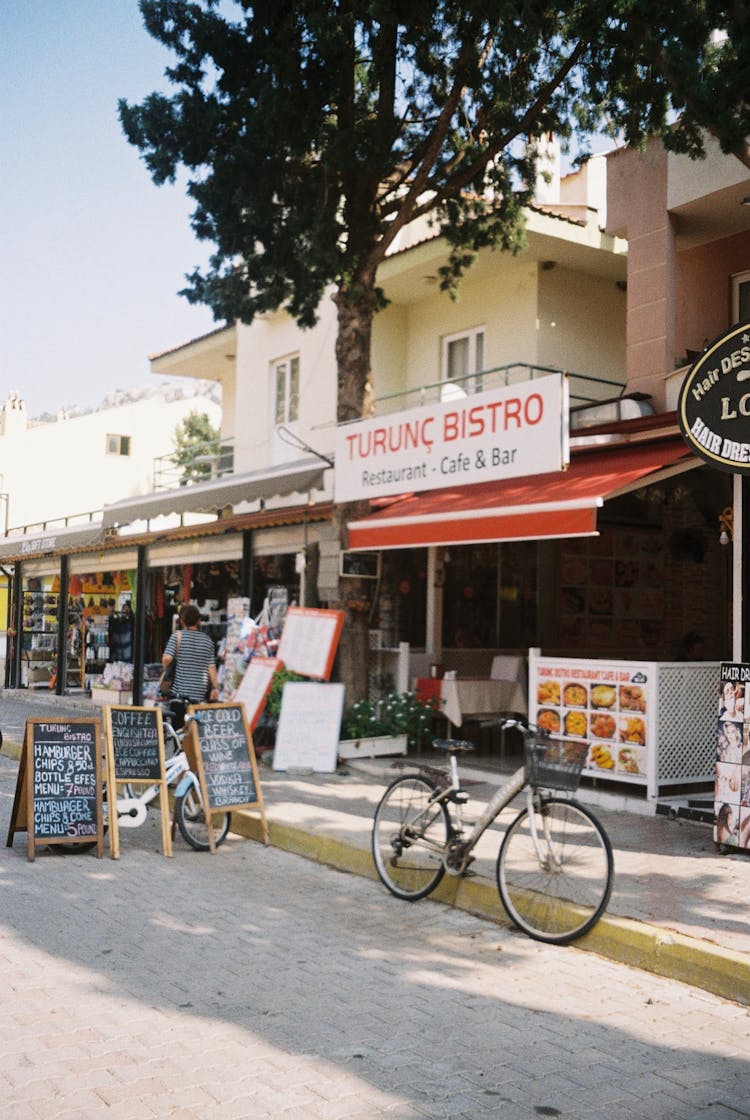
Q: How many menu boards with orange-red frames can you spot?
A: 2